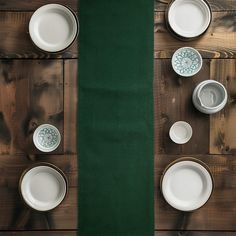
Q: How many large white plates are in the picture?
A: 4